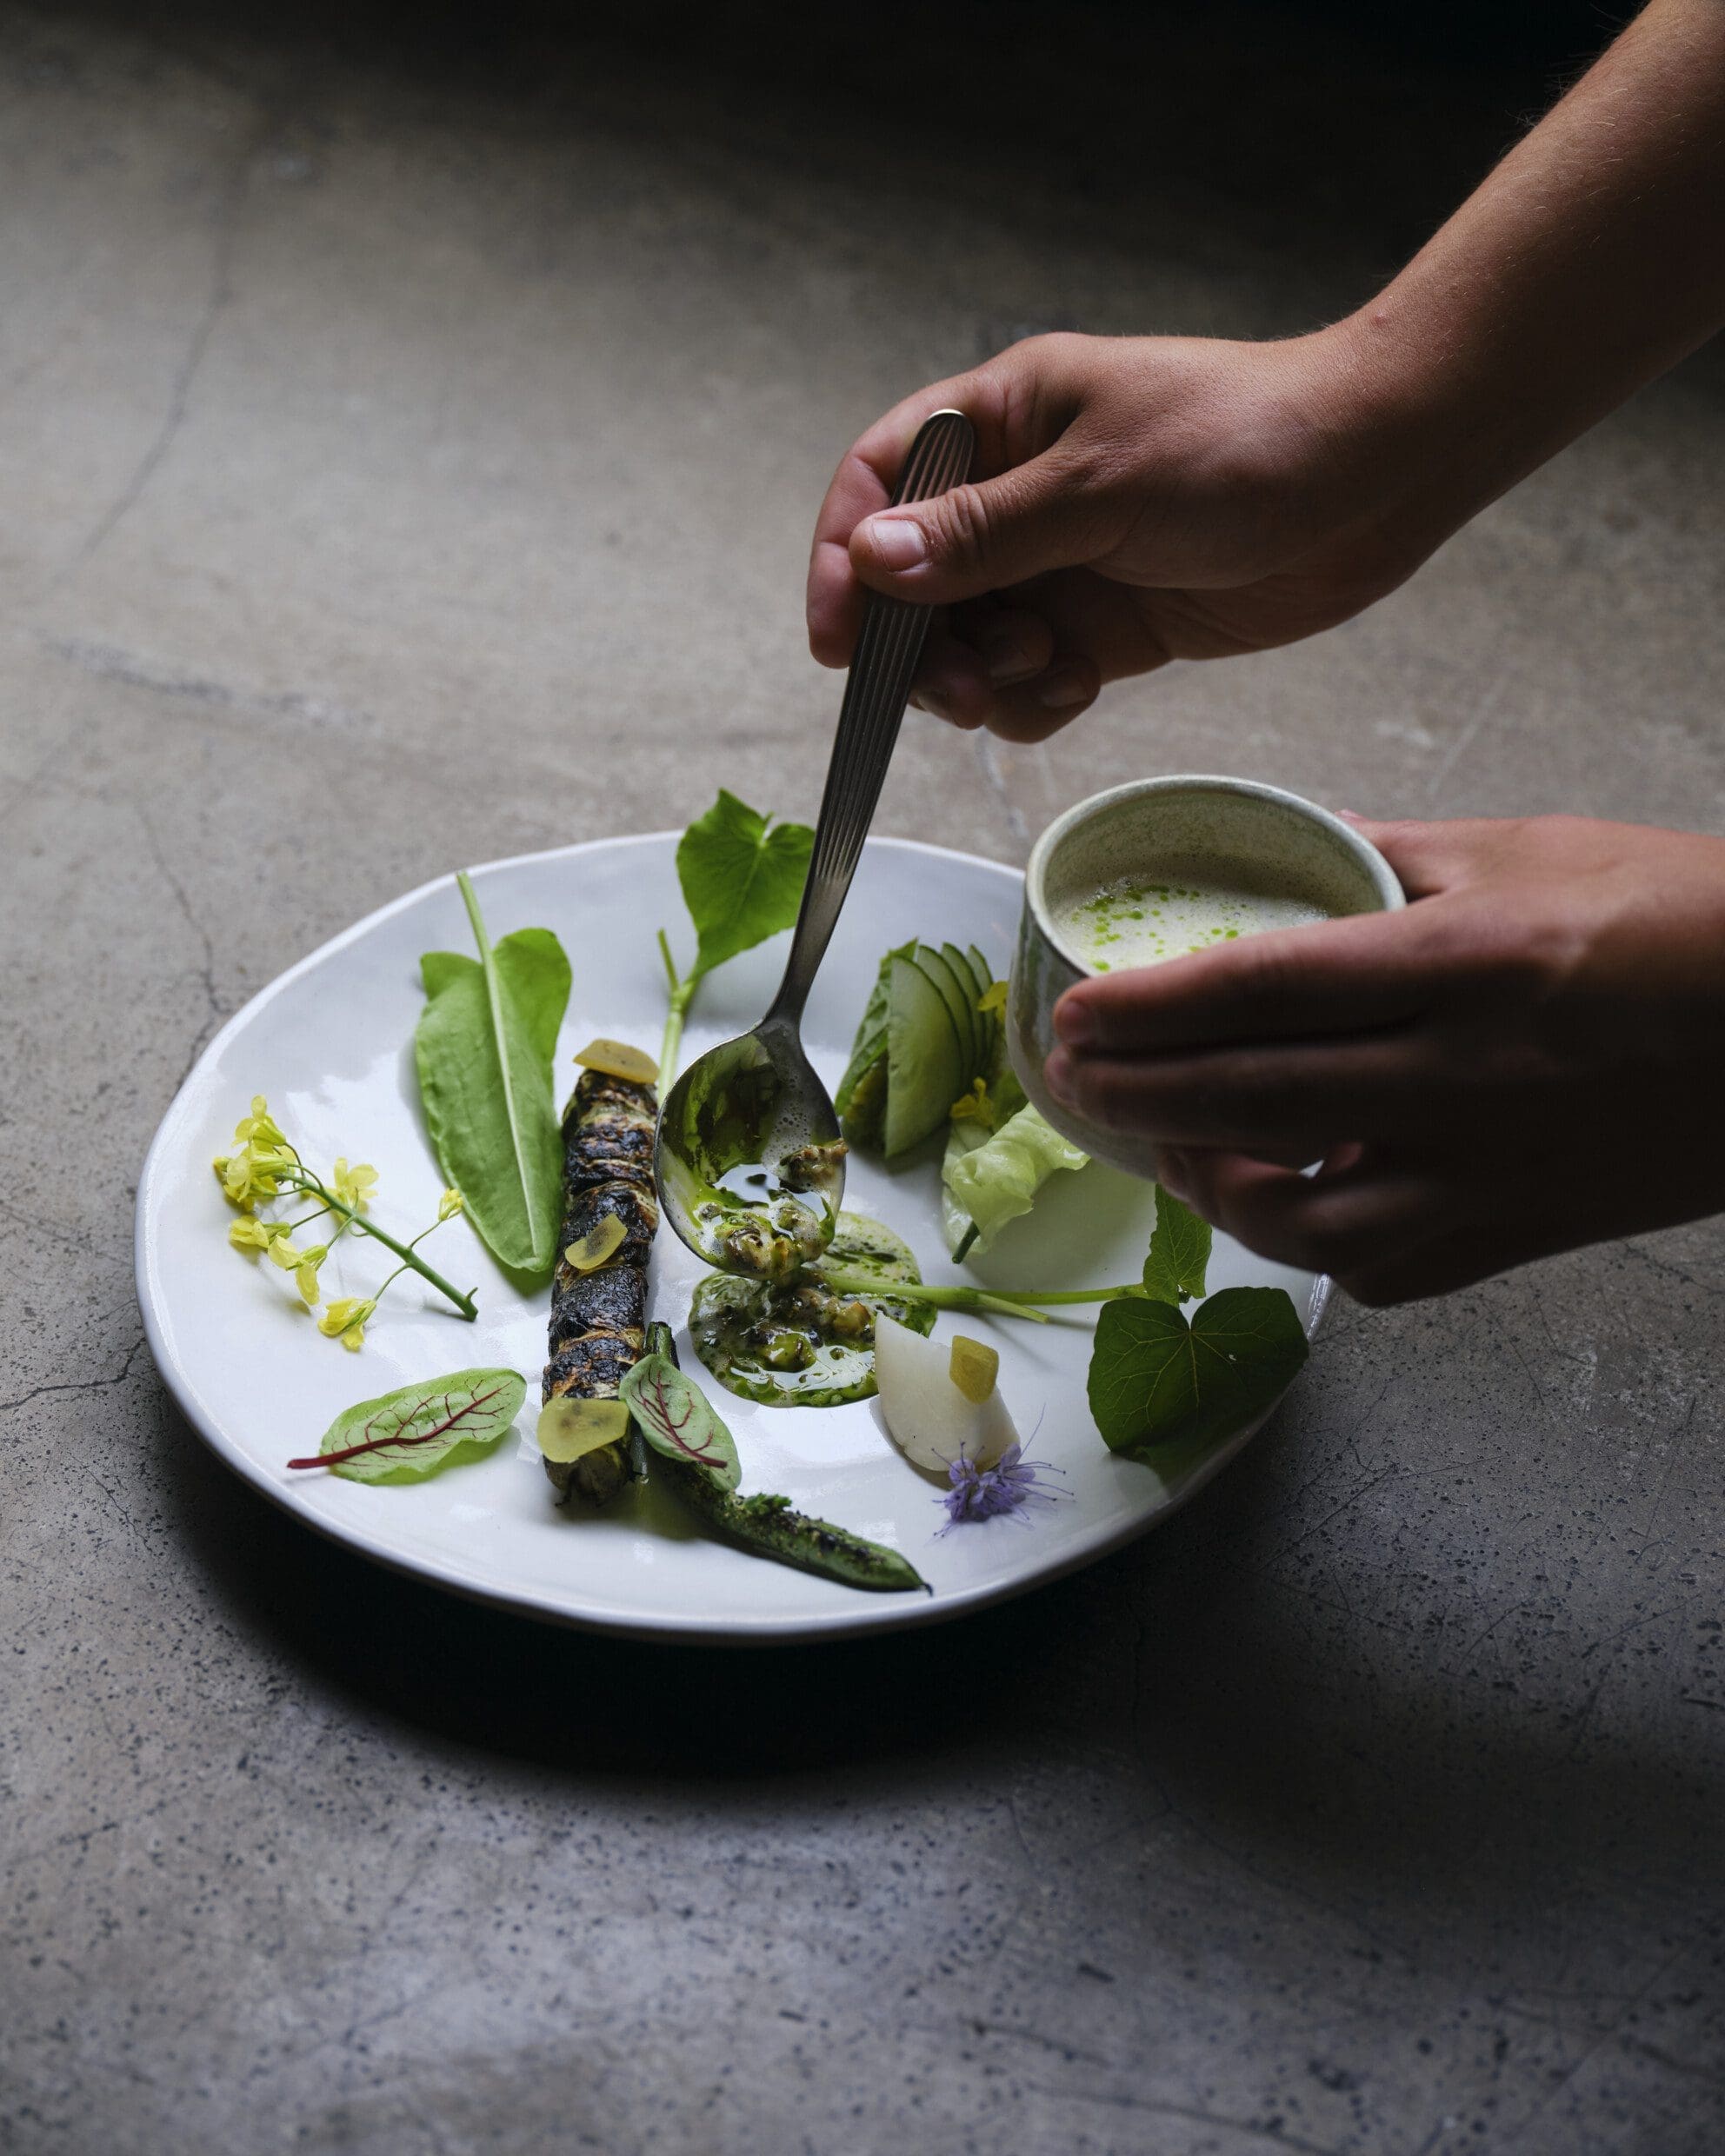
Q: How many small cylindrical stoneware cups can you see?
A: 1